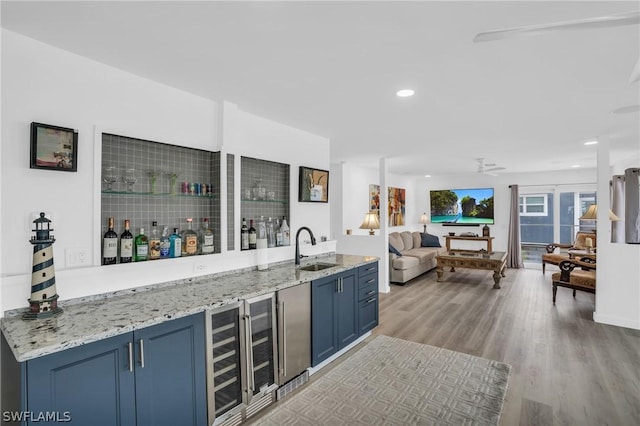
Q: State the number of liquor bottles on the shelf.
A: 14